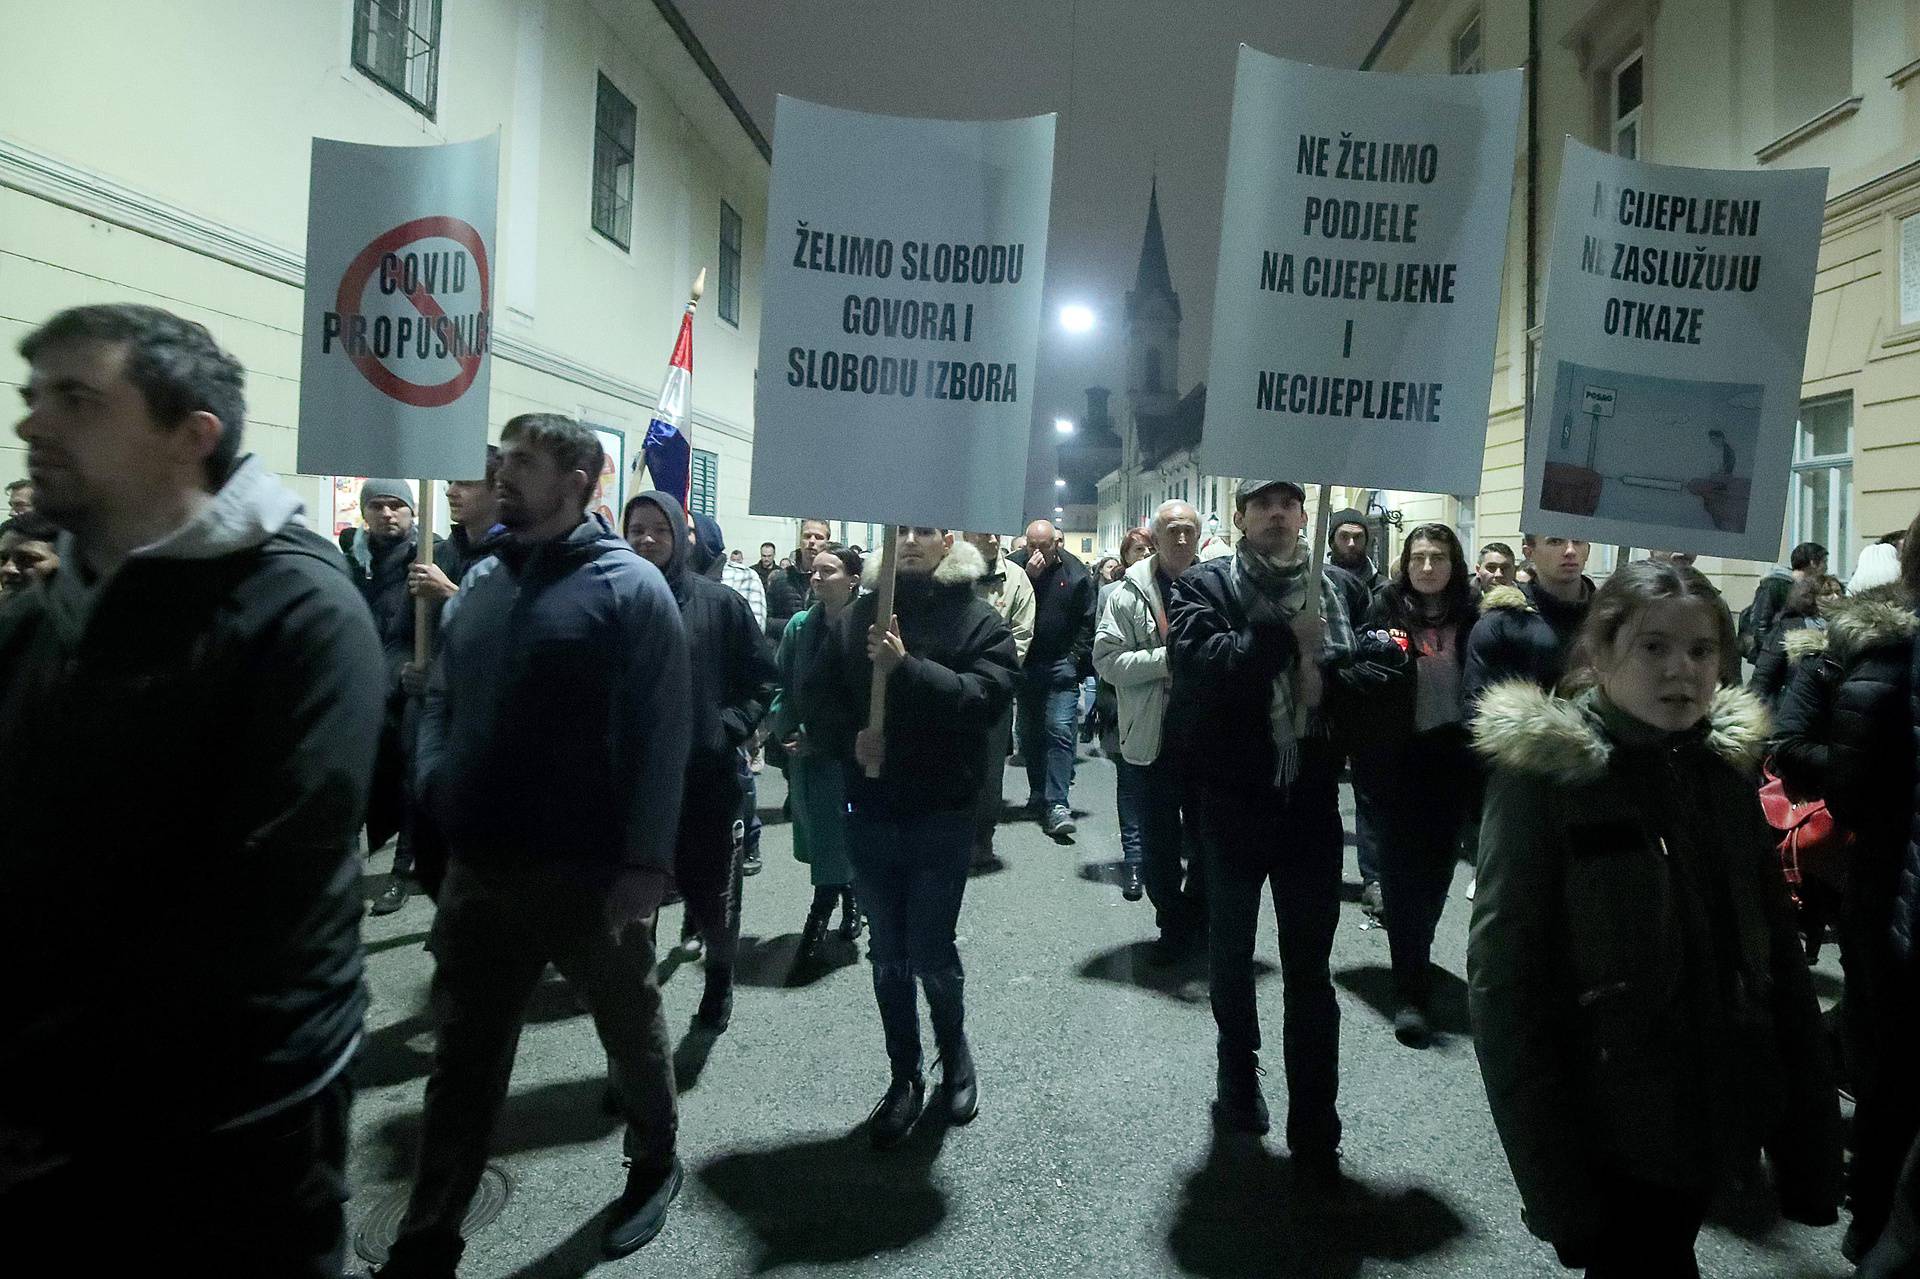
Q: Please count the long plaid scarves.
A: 1